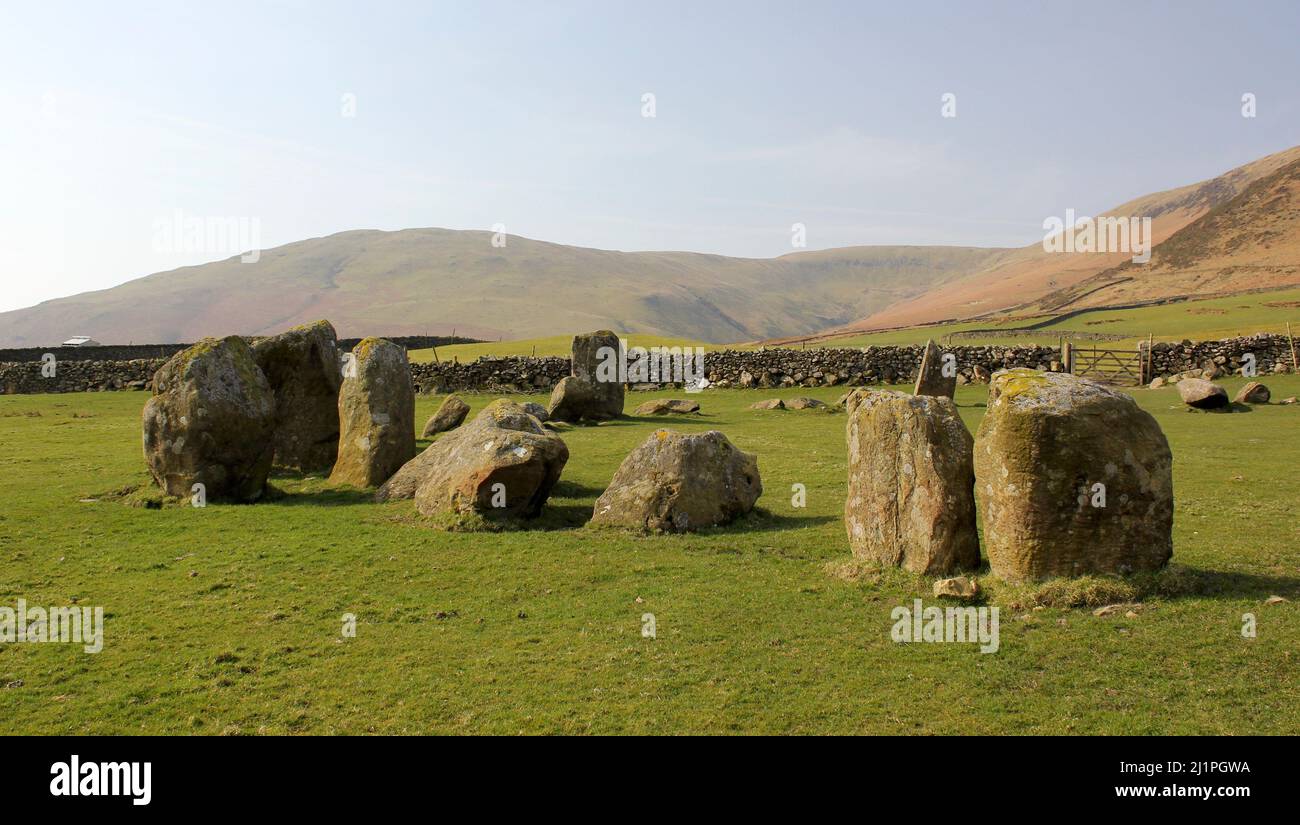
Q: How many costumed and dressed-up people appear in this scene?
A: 0